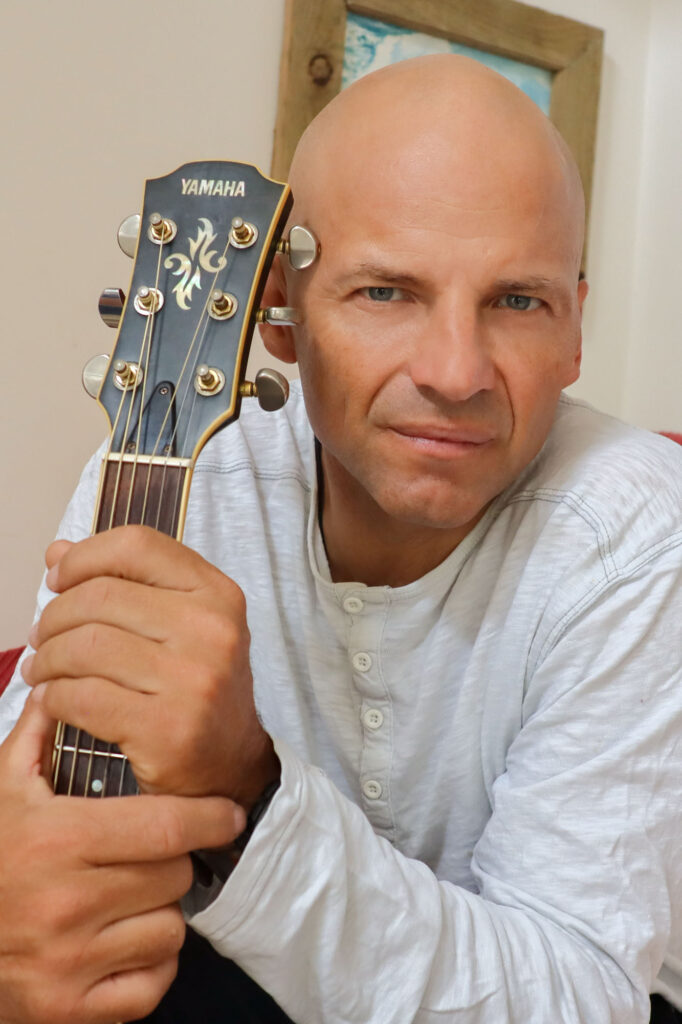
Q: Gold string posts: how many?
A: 6